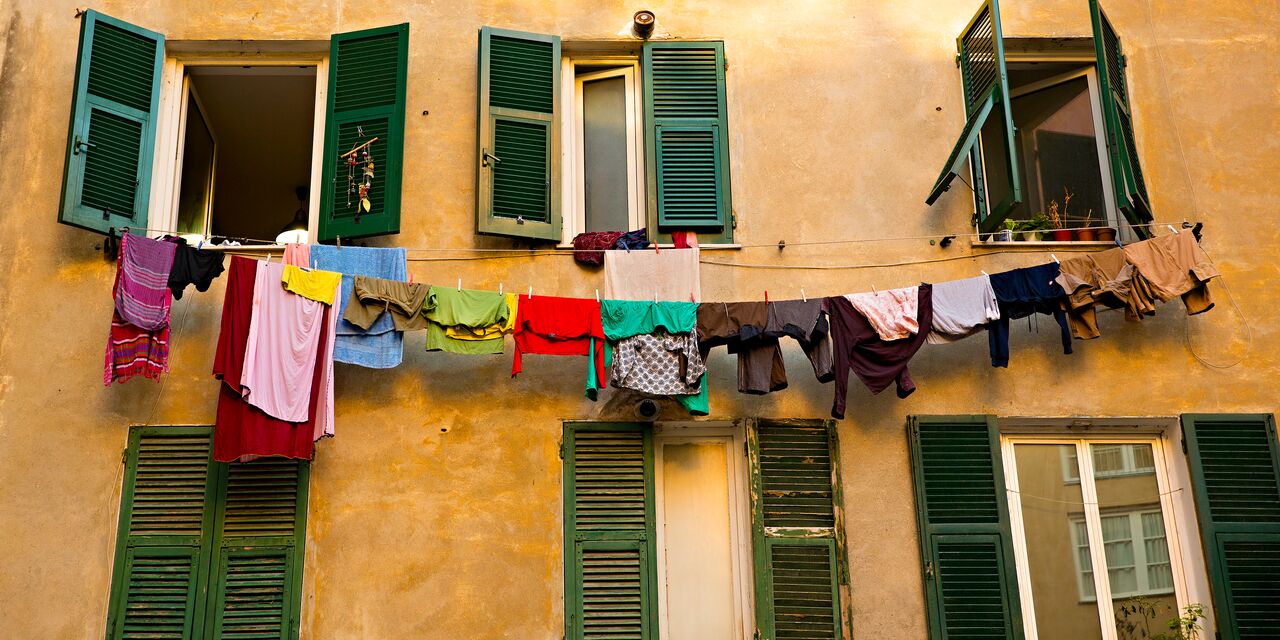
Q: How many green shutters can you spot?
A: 12